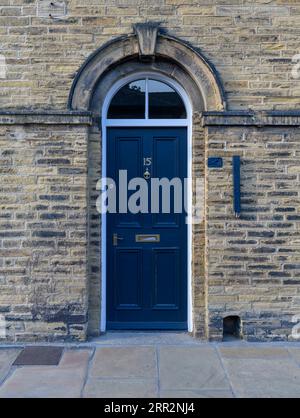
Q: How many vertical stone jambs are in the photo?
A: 2